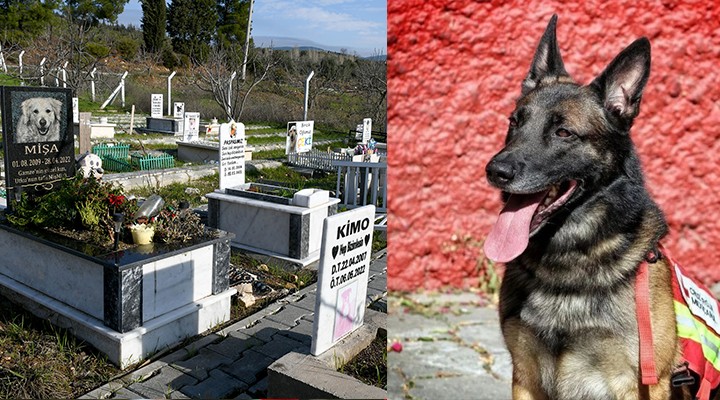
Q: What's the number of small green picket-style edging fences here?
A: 2